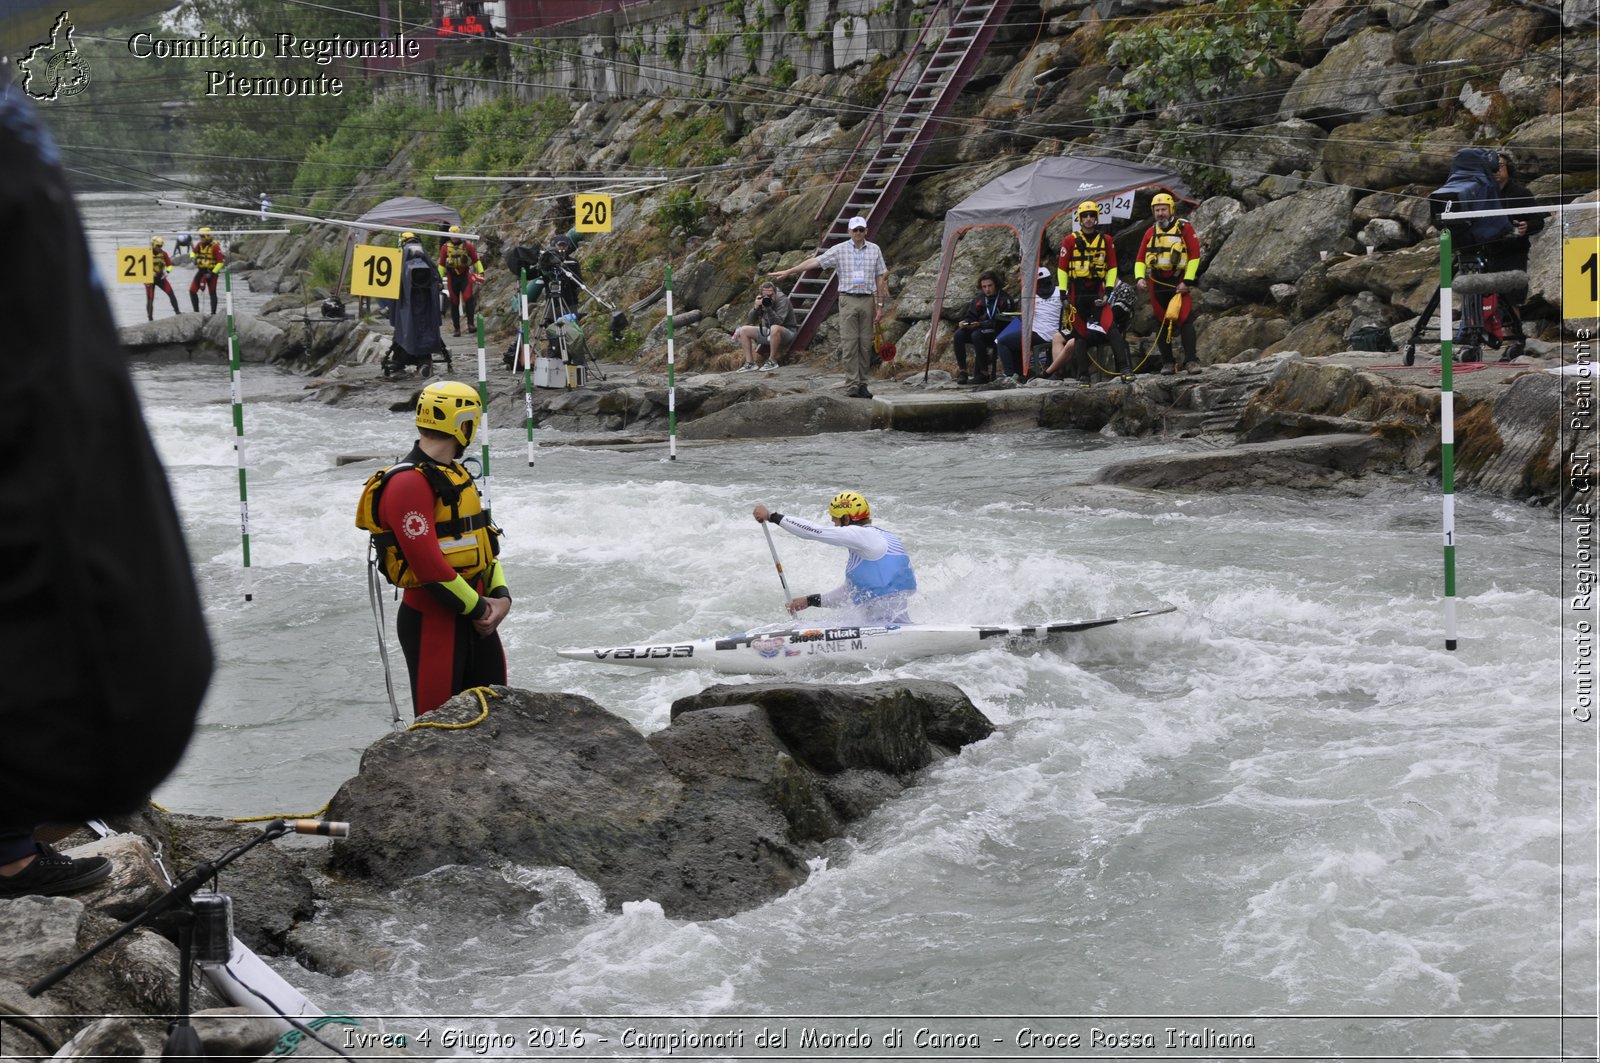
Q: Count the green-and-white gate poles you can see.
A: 6